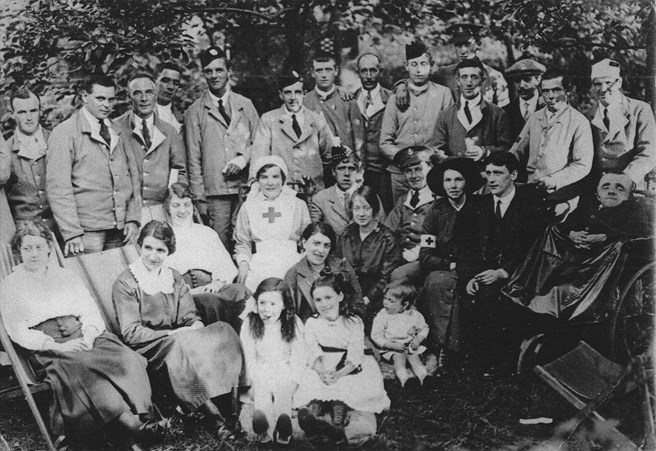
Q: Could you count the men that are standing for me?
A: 14